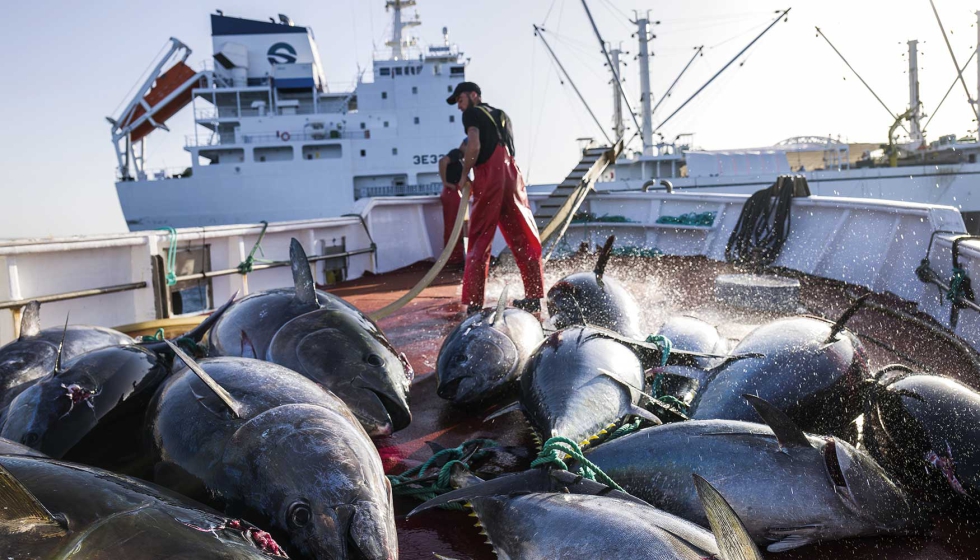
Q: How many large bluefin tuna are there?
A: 13